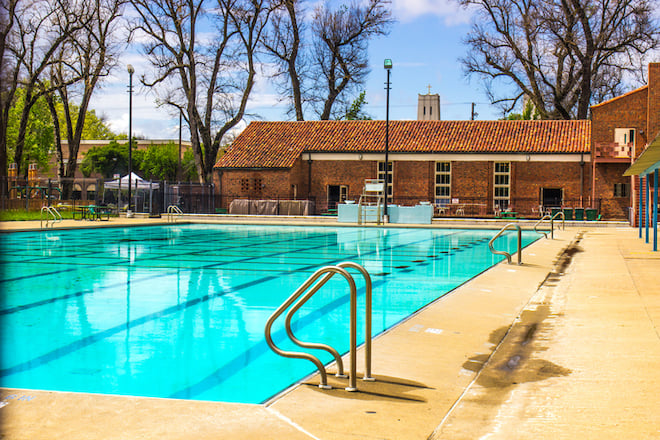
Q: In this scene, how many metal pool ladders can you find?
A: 6